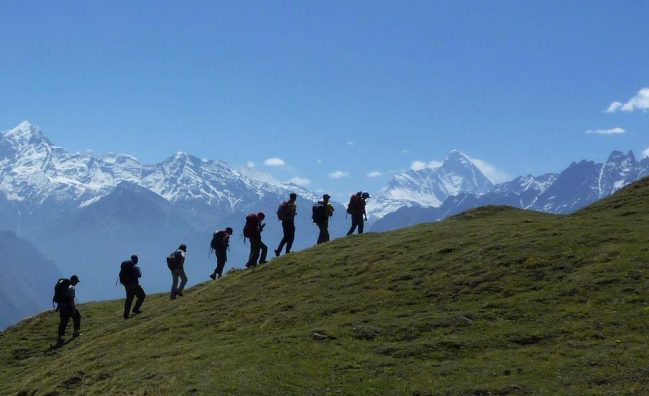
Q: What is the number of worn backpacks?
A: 8